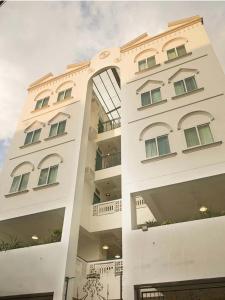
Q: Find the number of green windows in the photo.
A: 12